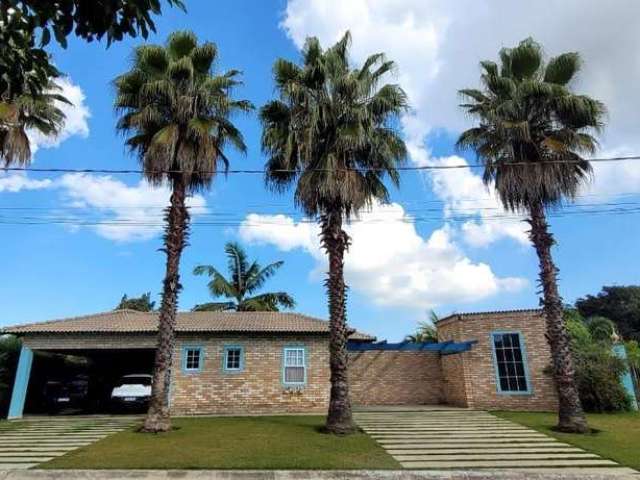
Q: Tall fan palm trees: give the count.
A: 3